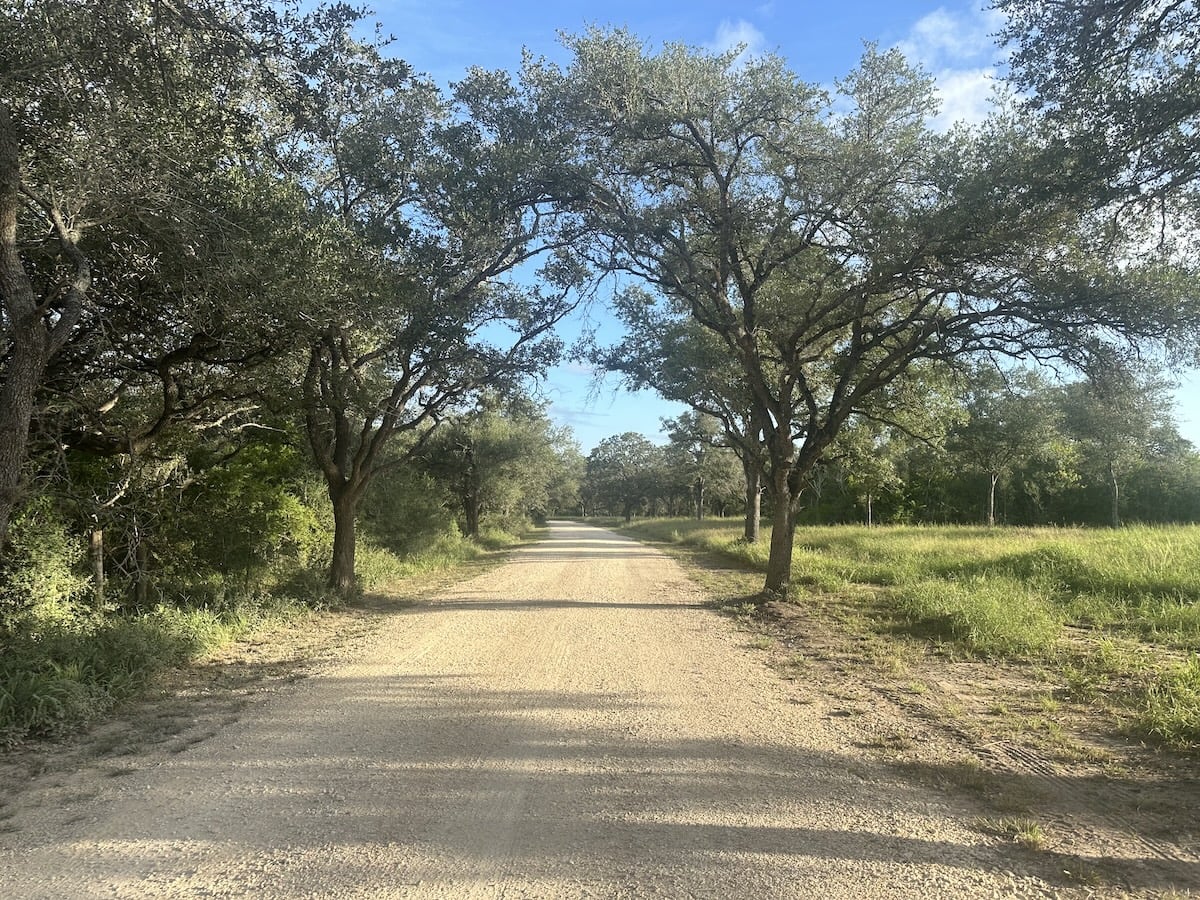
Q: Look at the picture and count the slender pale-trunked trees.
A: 3